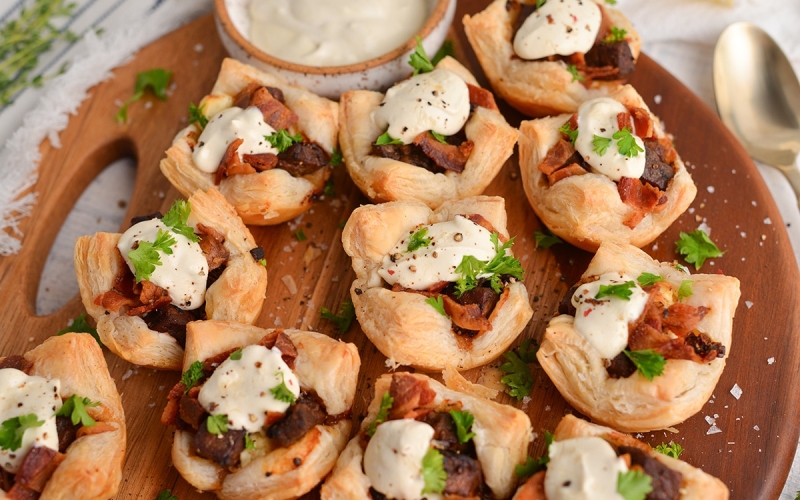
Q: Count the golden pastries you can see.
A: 11